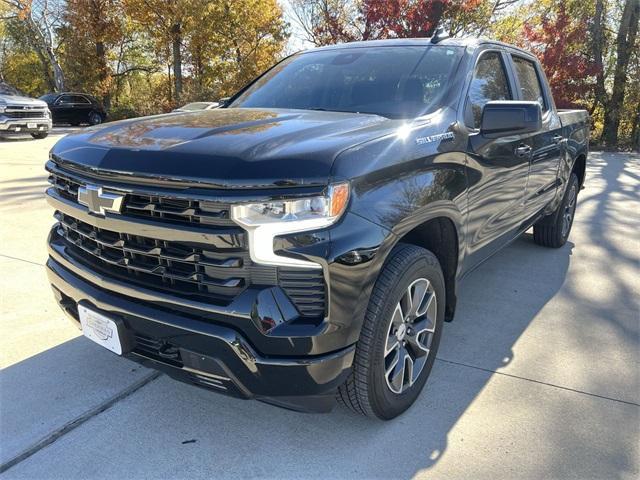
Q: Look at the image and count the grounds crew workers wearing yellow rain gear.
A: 0